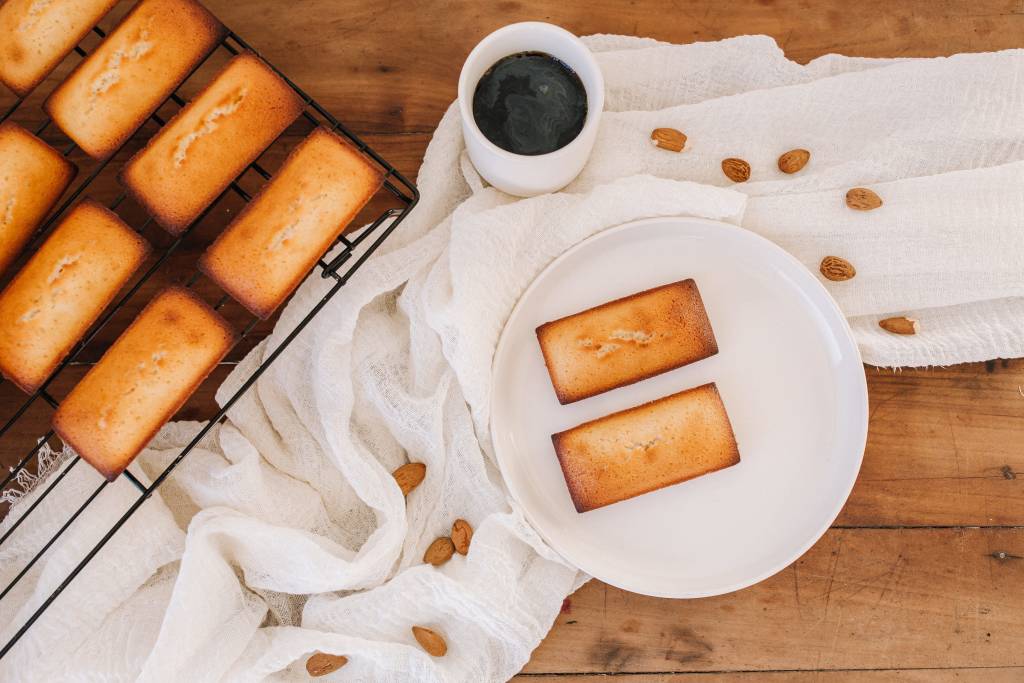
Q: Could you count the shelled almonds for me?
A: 11